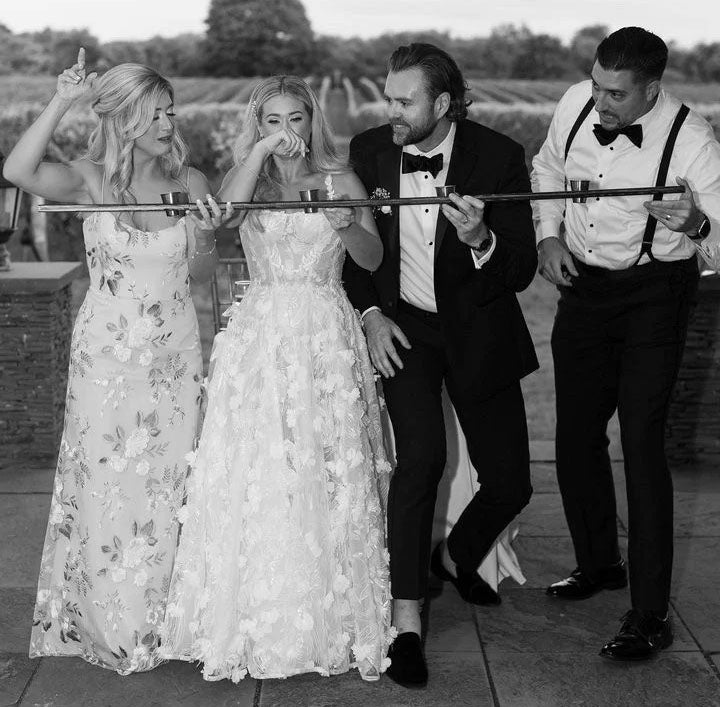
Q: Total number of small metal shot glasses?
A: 4